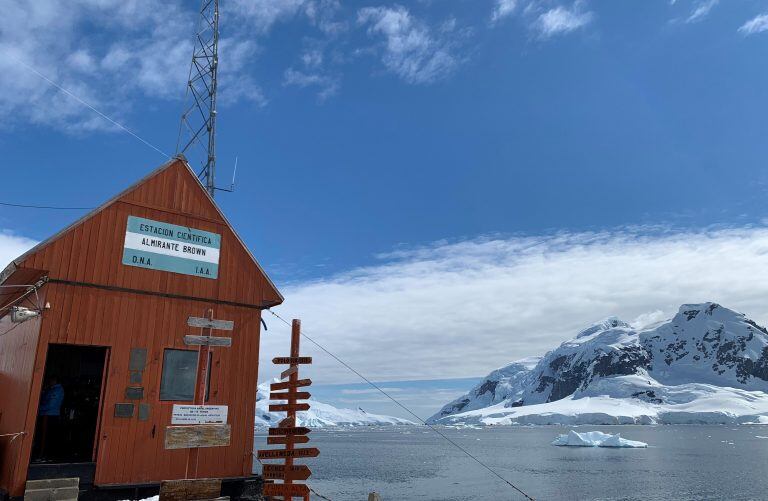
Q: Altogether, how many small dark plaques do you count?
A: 5